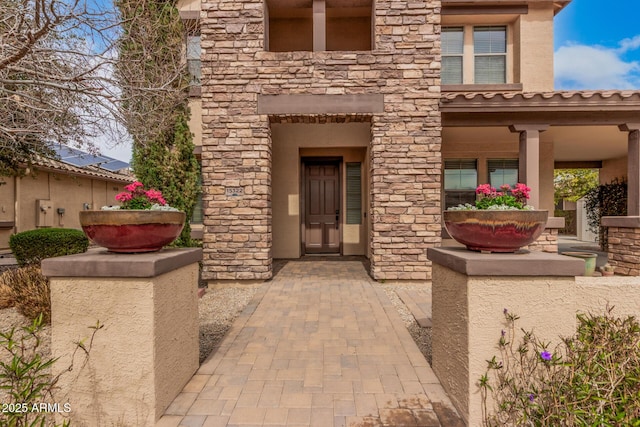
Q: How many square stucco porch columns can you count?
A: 2